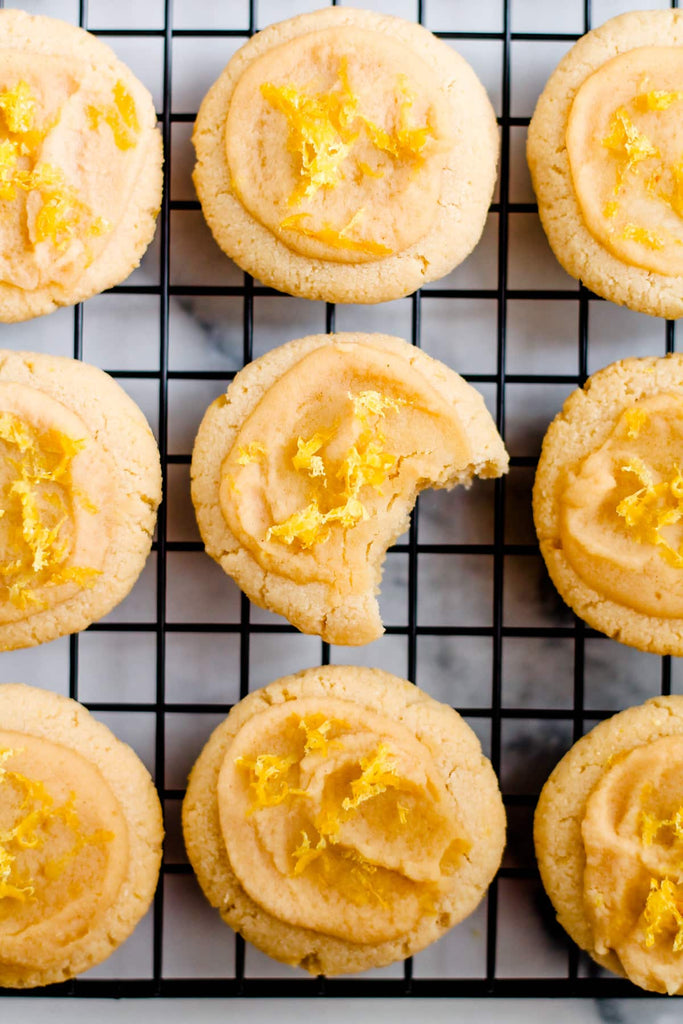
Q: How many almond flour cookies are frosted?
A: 9